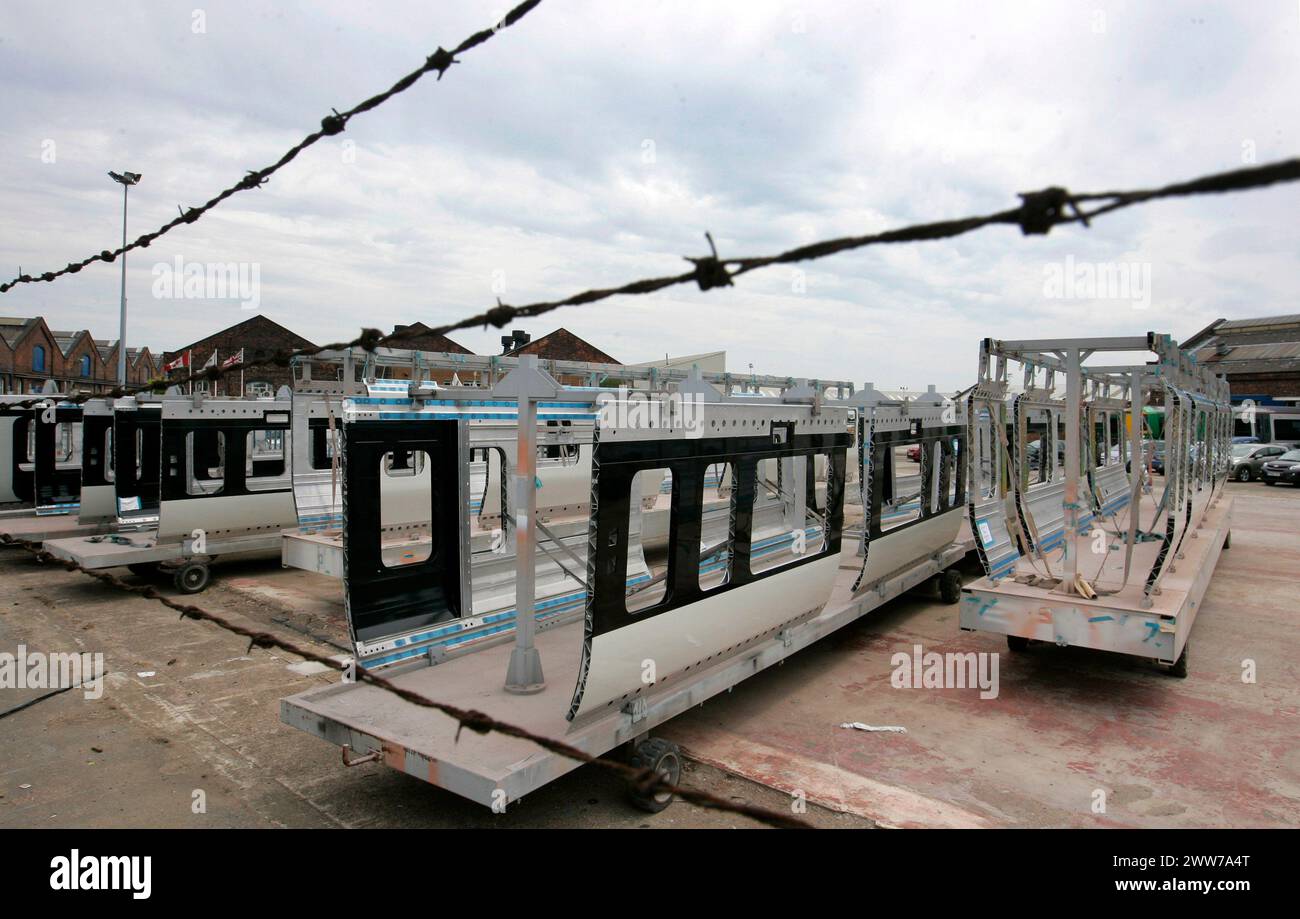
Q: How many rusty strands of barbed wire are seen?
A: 3